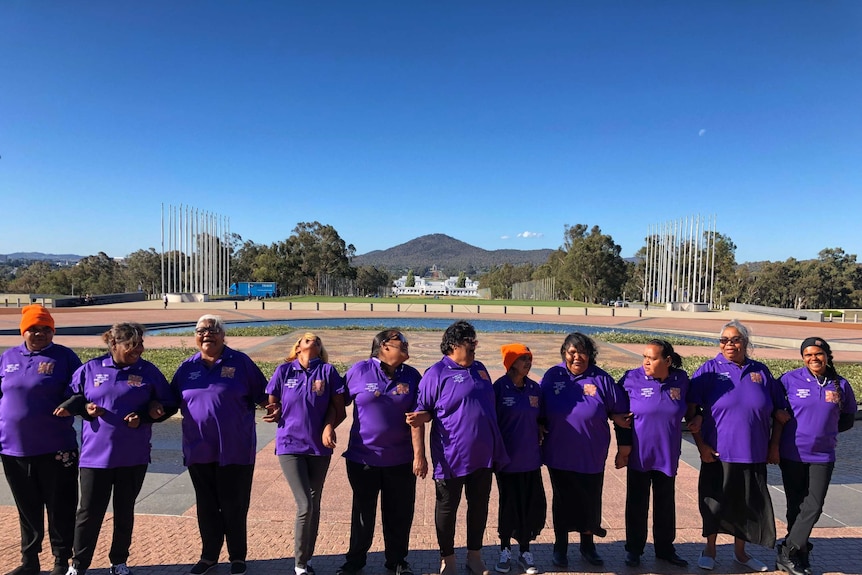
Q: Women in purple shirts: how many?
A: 11